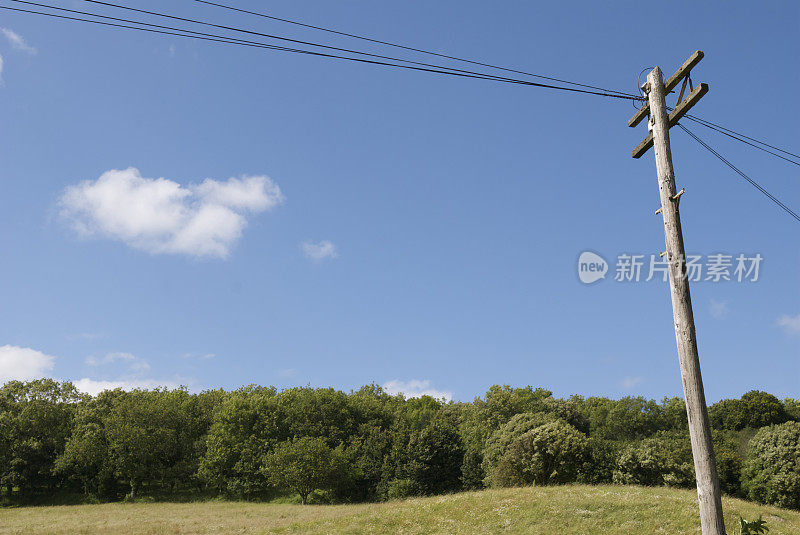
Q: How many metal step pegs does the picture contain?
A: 3